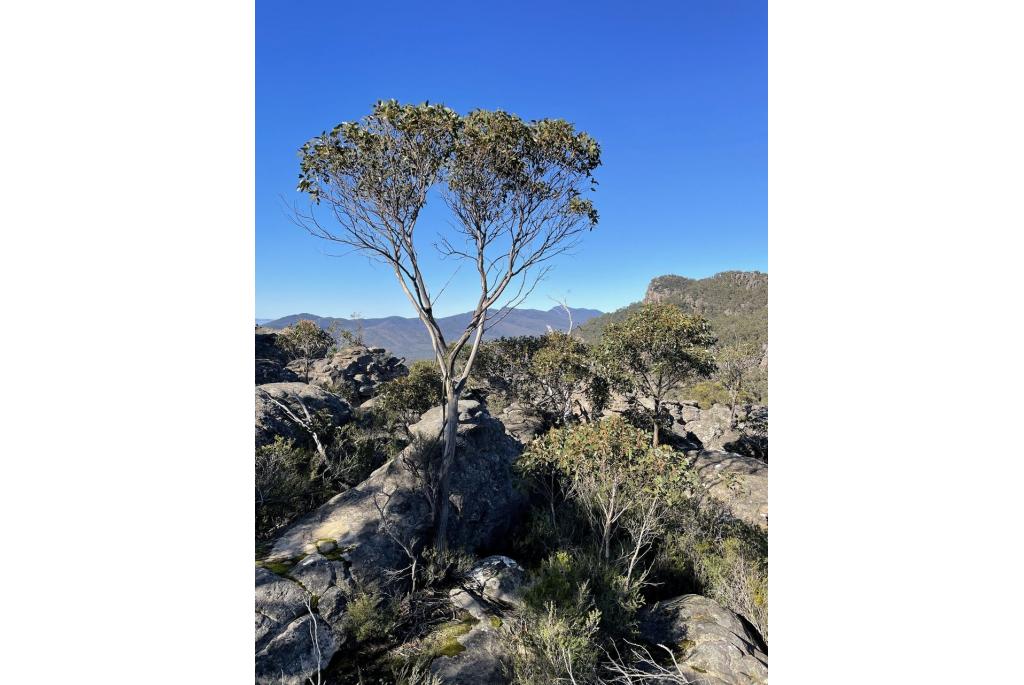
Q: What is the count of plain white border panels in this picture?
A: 2